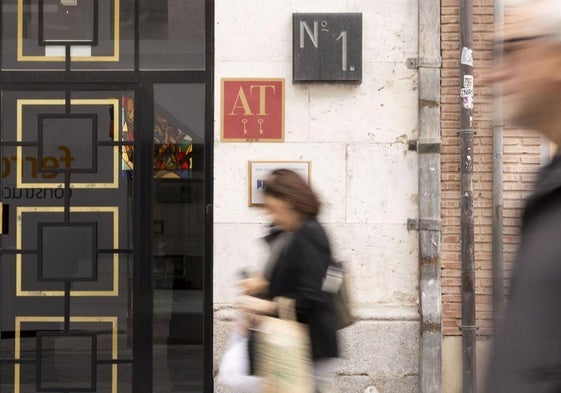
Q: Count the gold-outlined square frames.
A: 4